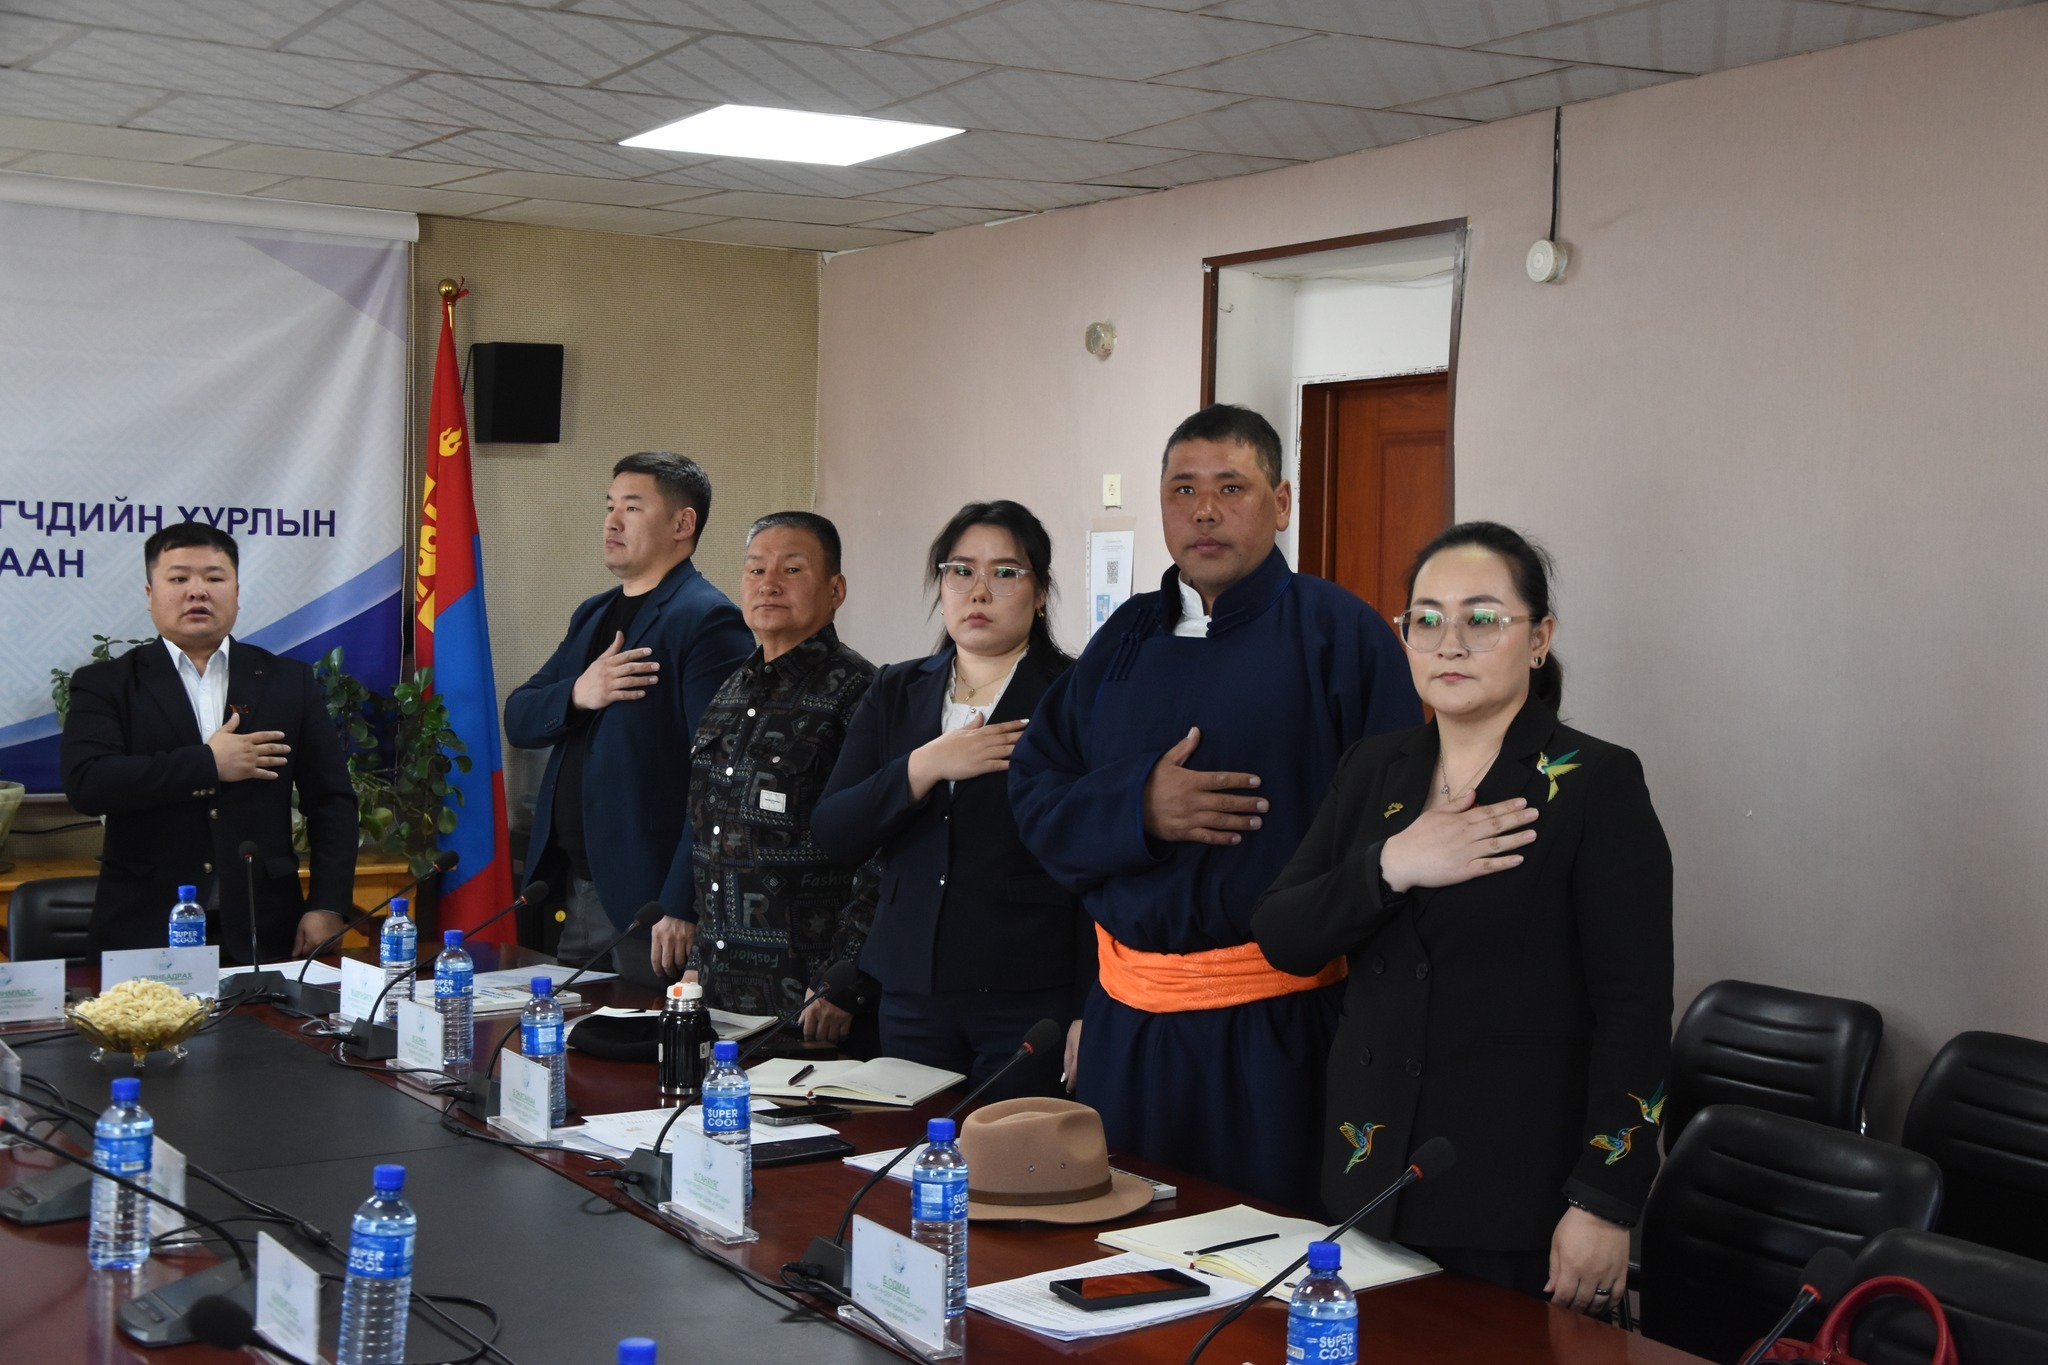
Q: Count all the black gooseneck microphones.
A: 11